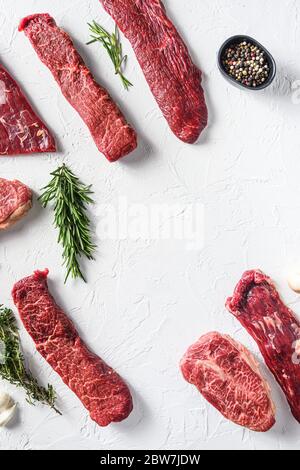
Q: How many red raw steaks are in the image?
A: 7